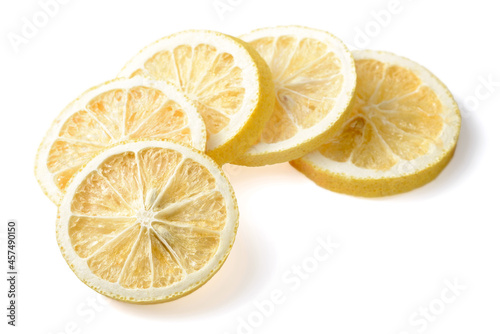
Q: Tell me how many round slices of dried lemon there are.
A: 5